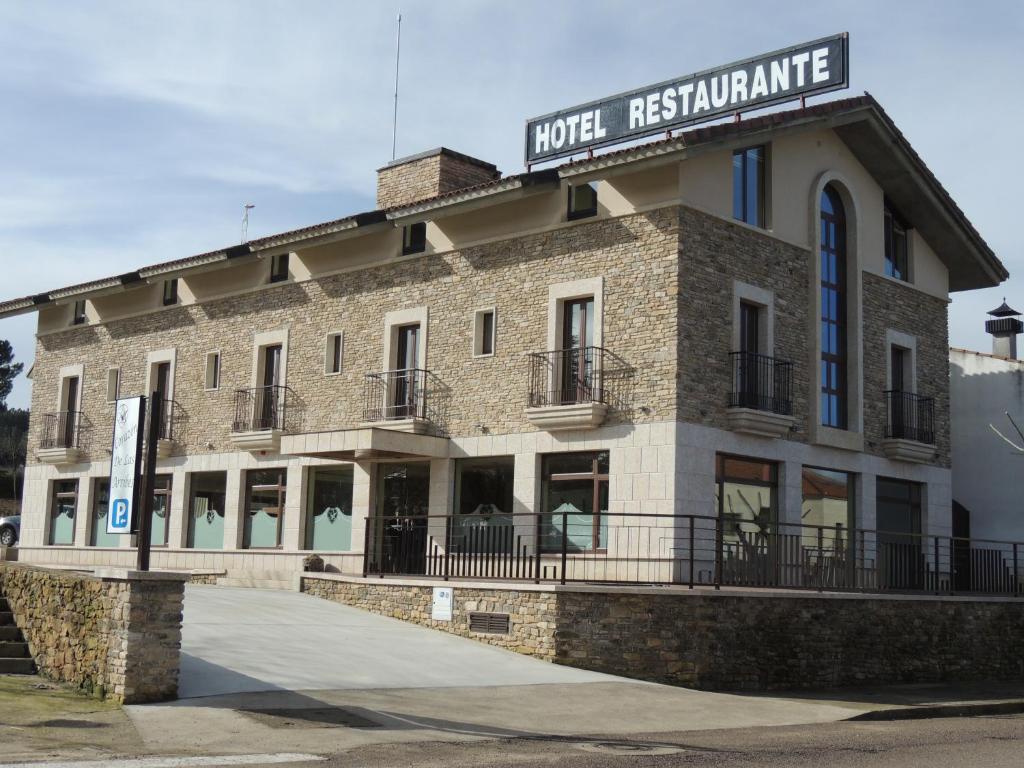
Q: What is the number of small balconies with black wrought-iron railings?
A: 7